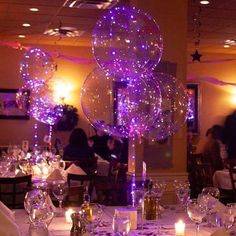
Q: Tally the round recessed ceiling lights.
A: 5